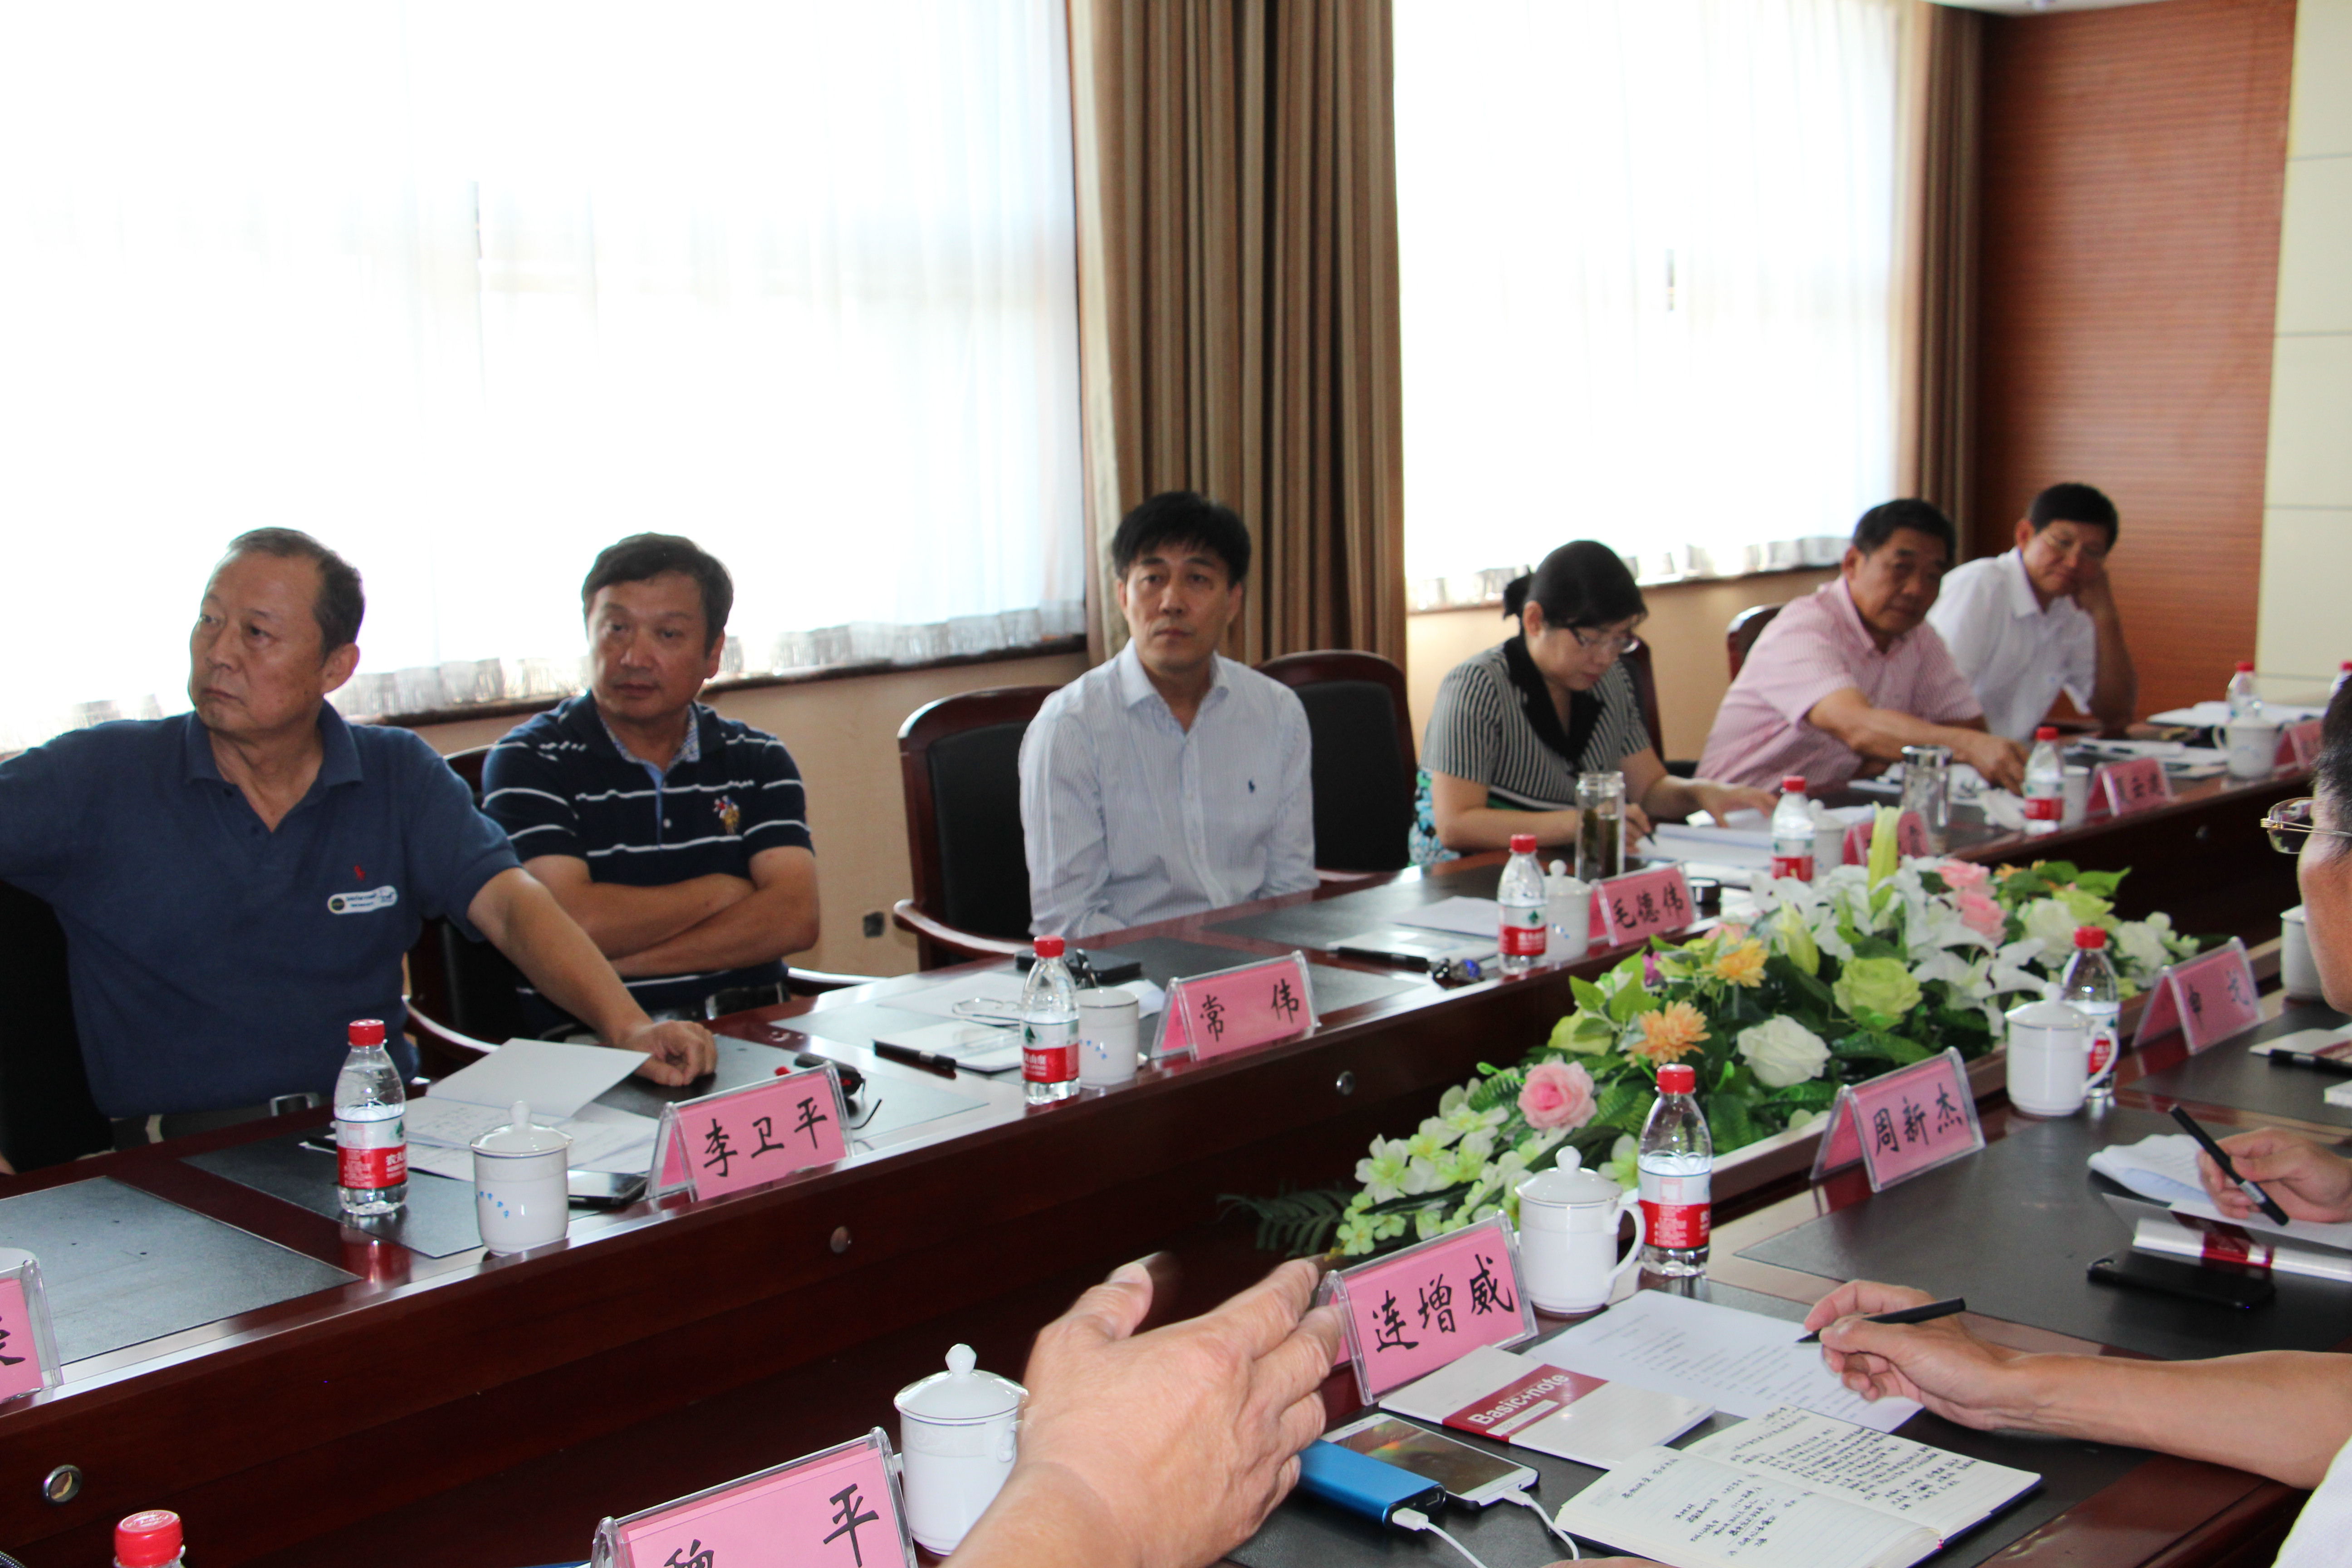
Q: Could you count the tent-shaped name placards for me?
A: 11